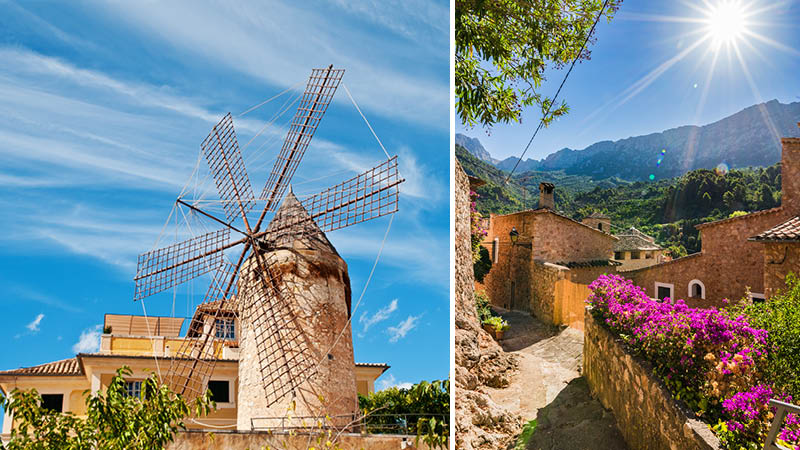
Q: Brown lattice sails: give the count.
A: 6